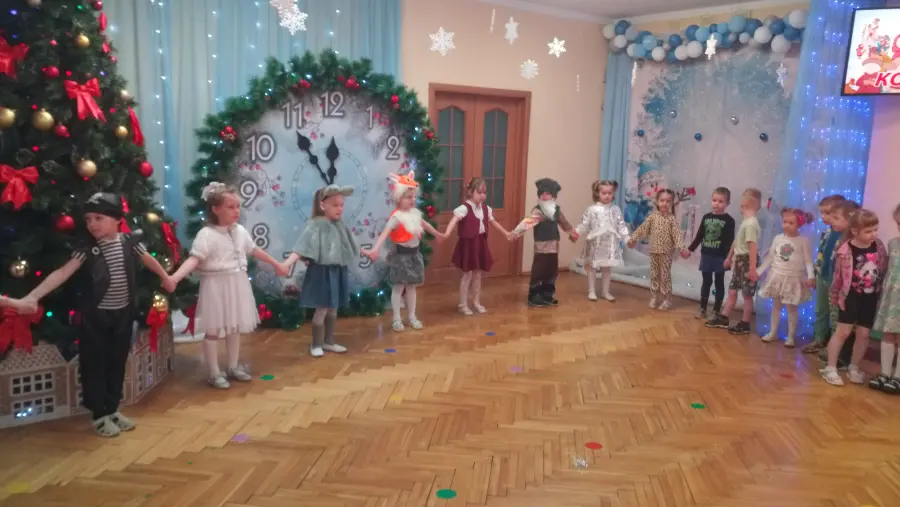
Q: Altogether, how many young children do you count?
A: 15